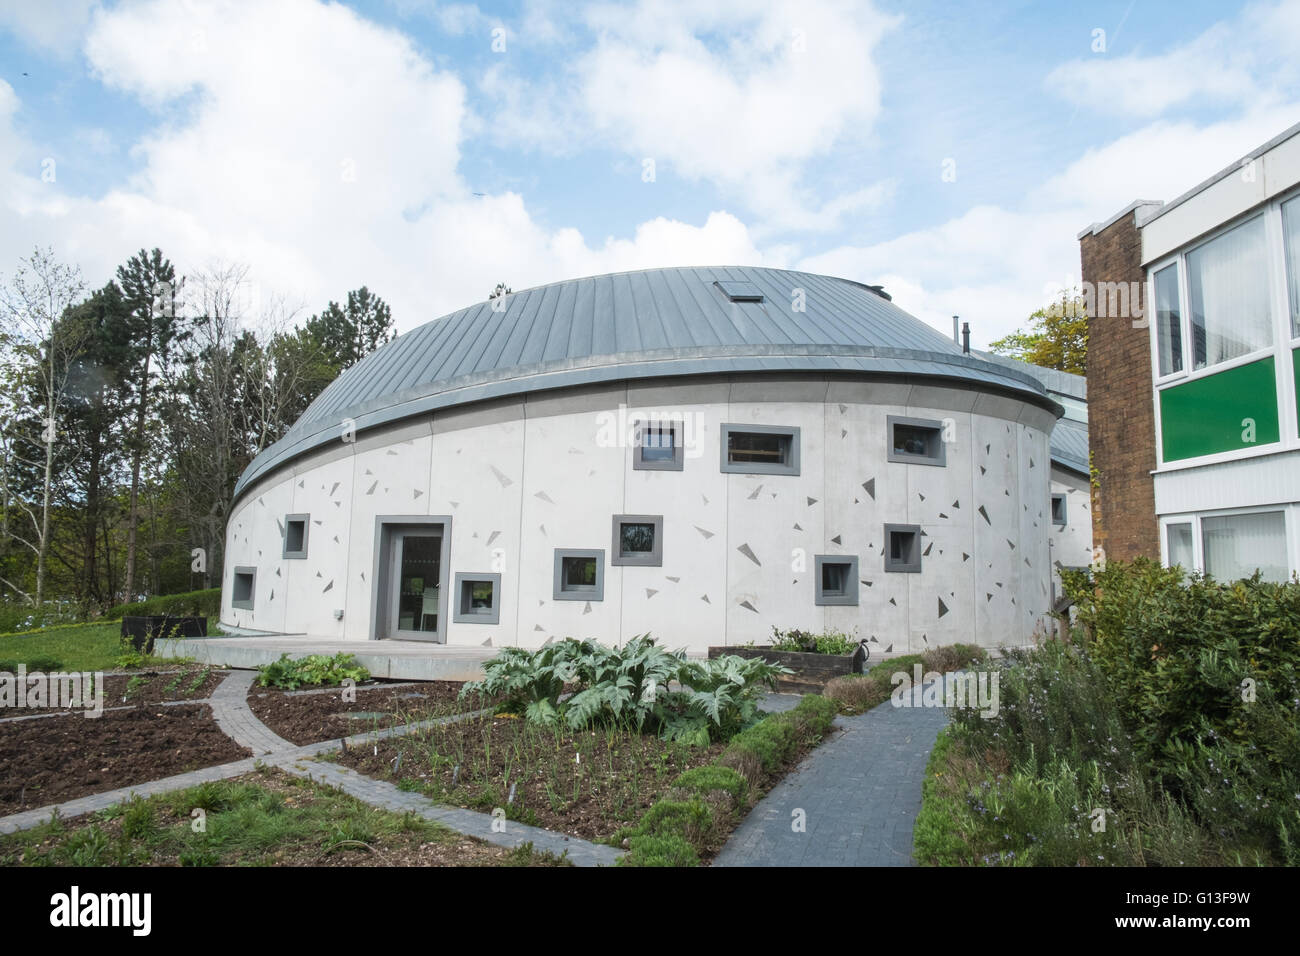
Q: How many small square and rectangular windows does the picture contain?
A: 11